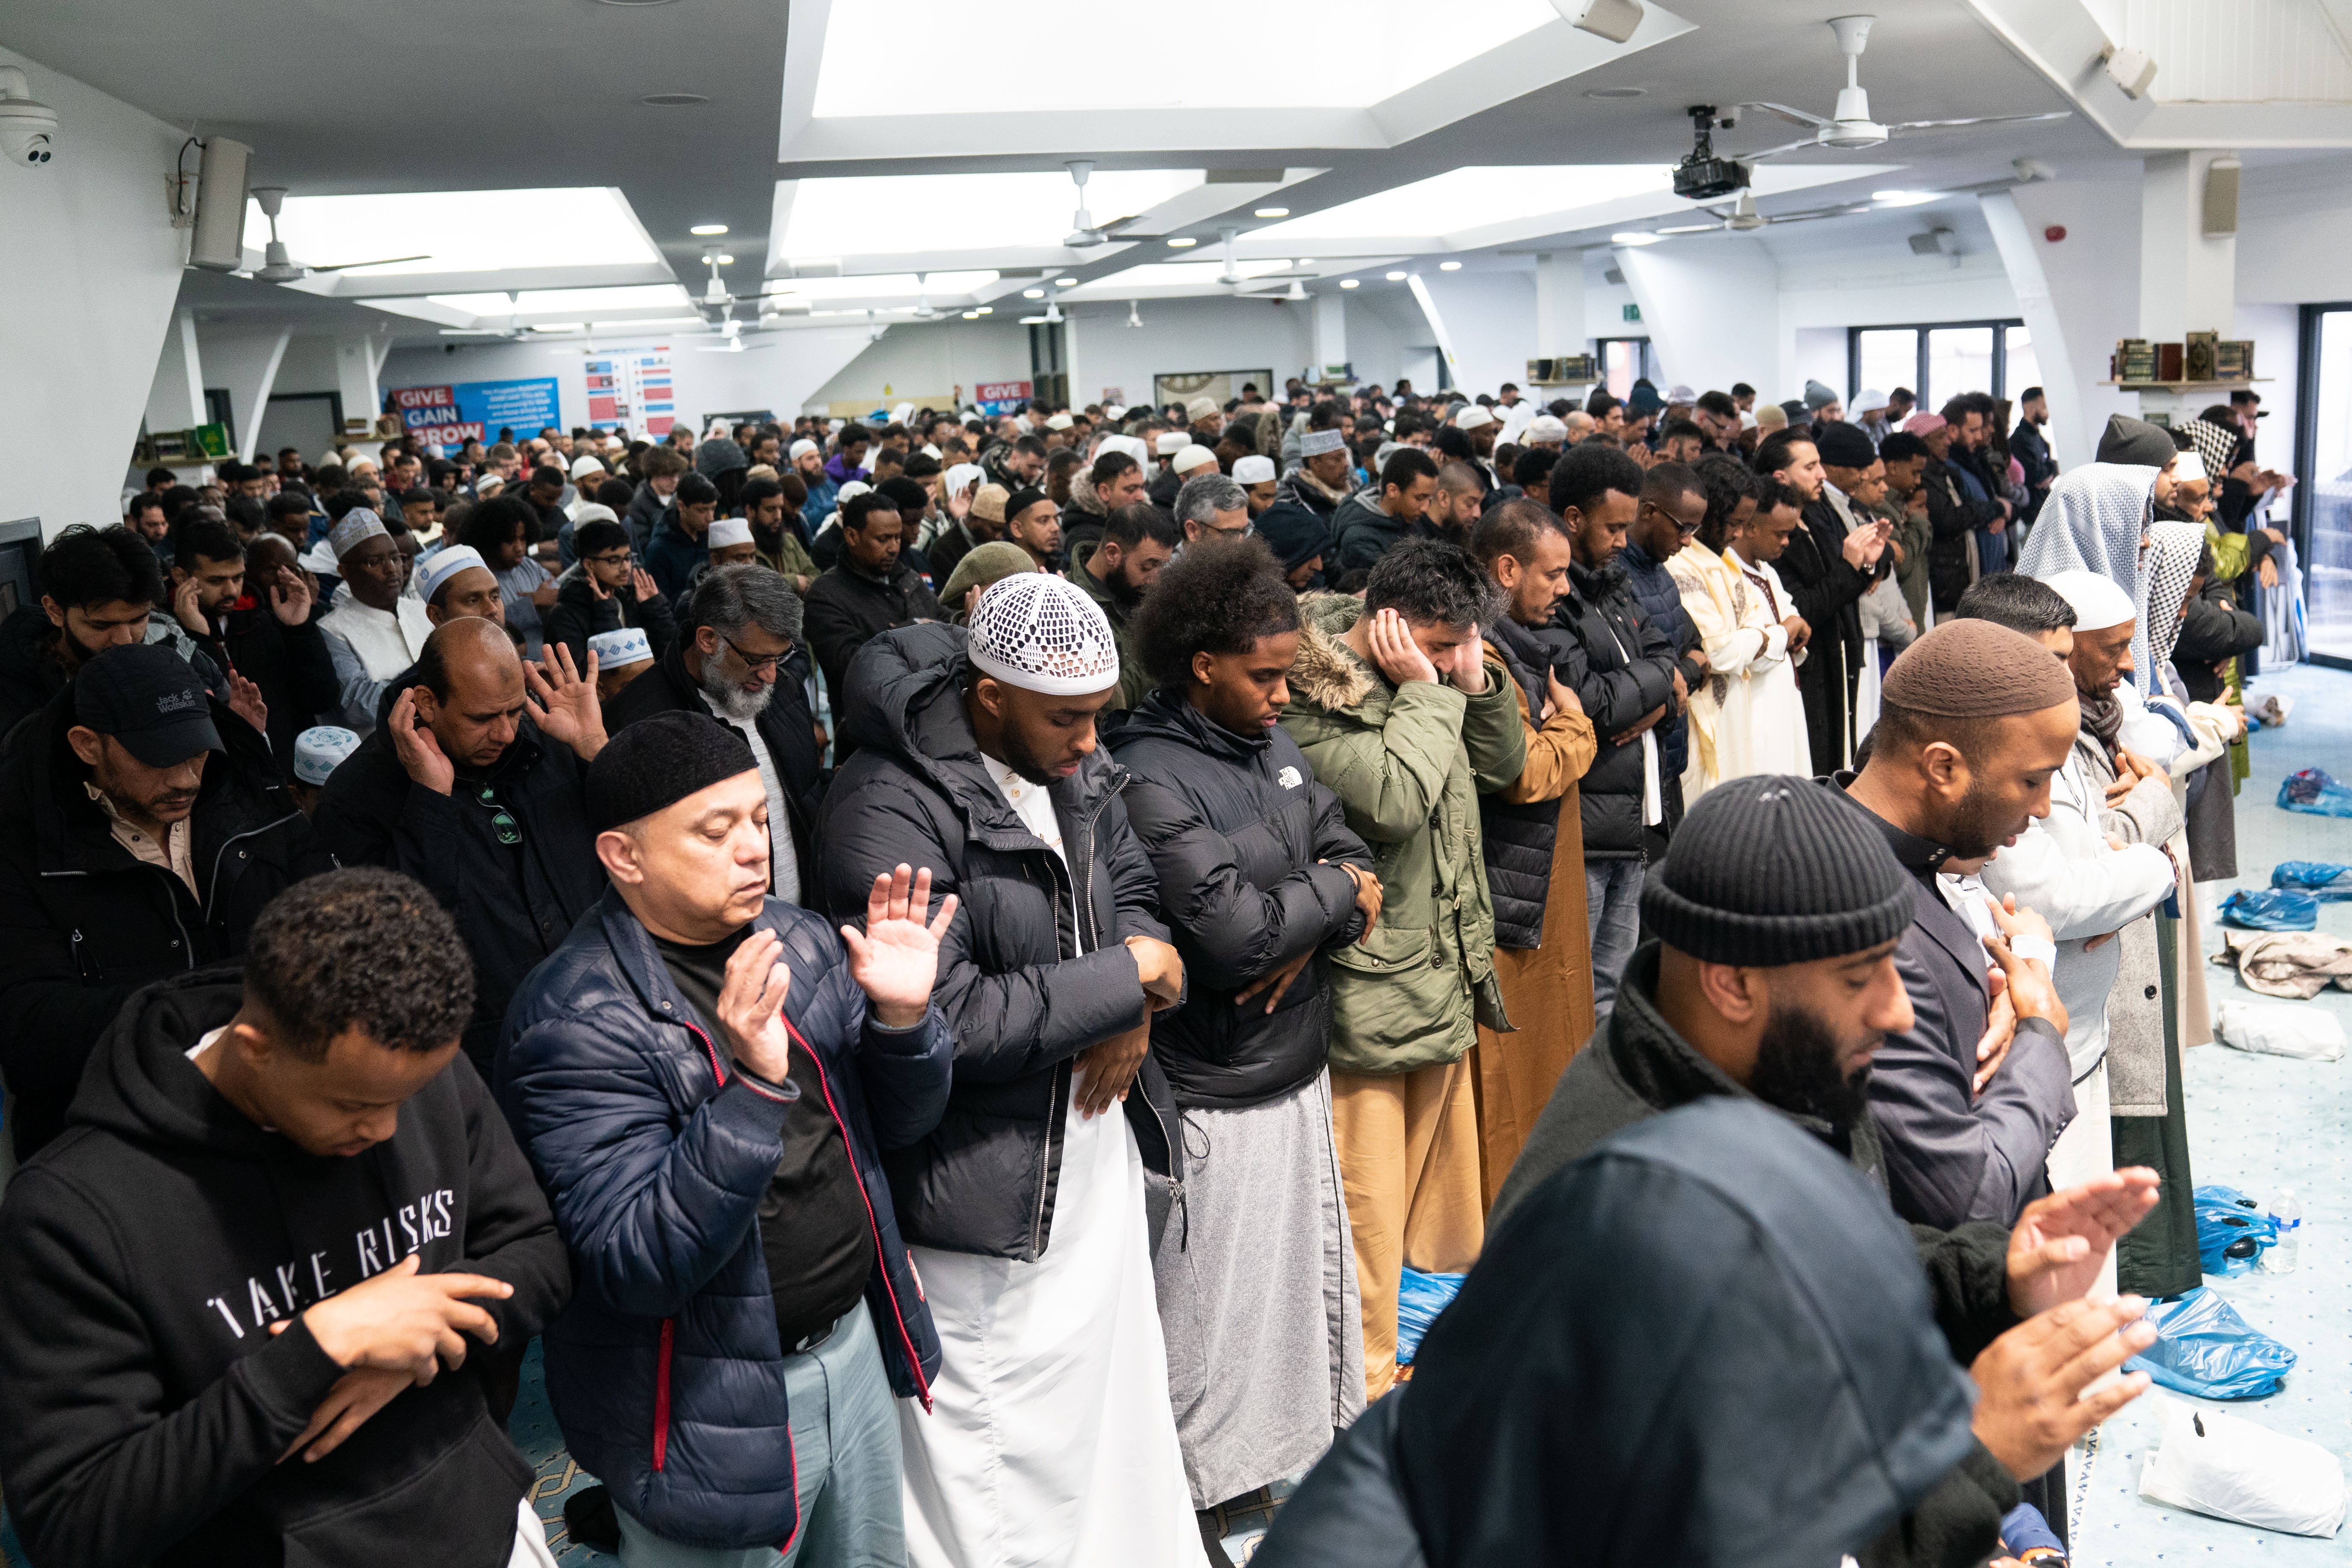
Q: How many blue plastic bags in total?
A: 6